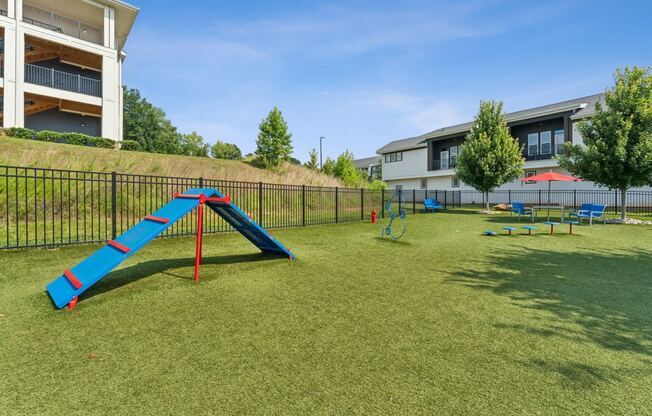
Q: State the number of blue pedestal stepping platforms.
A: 5